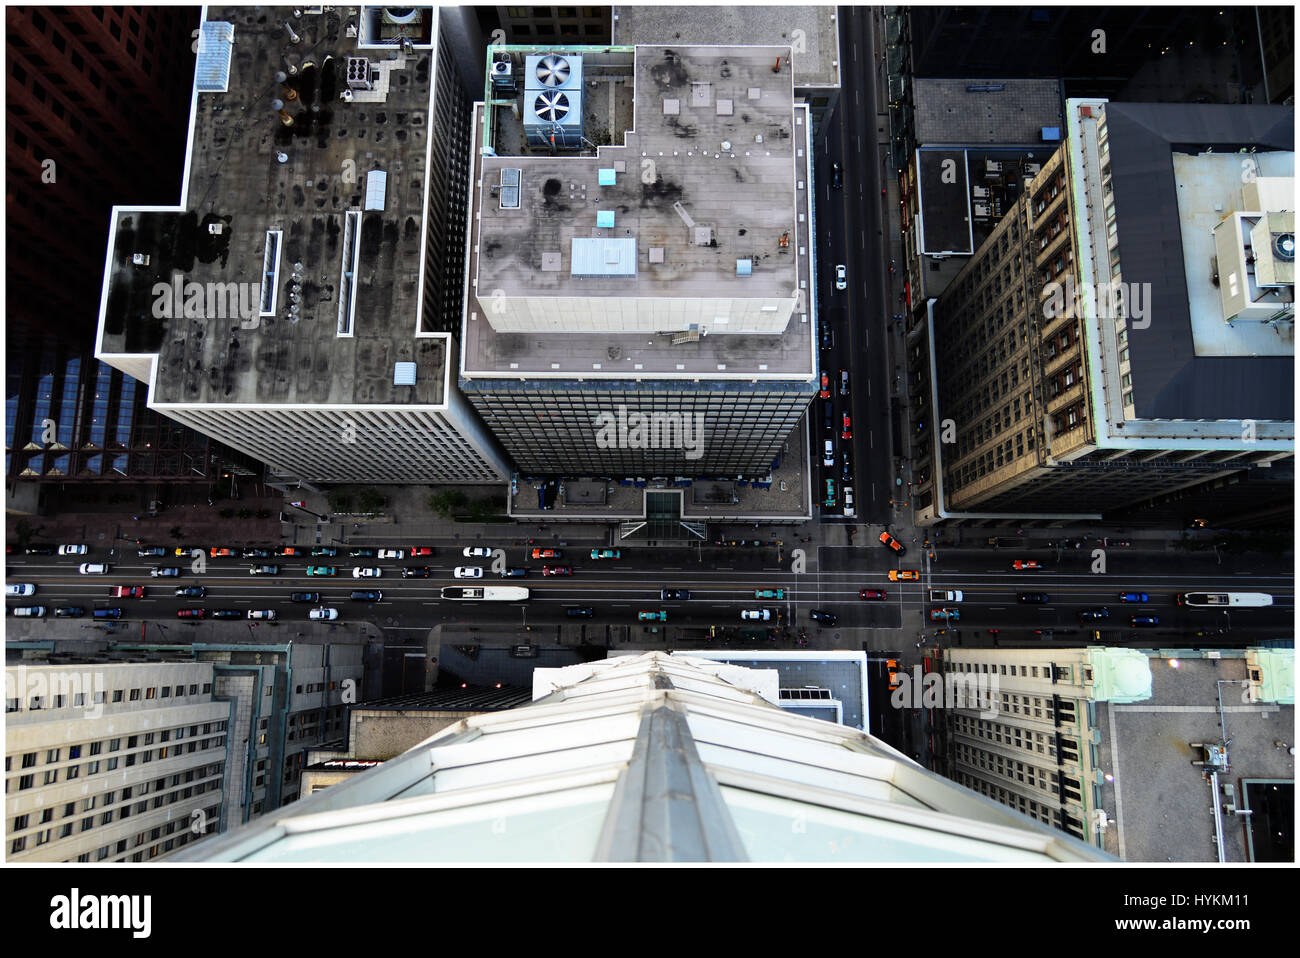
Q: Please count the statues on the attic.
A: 0